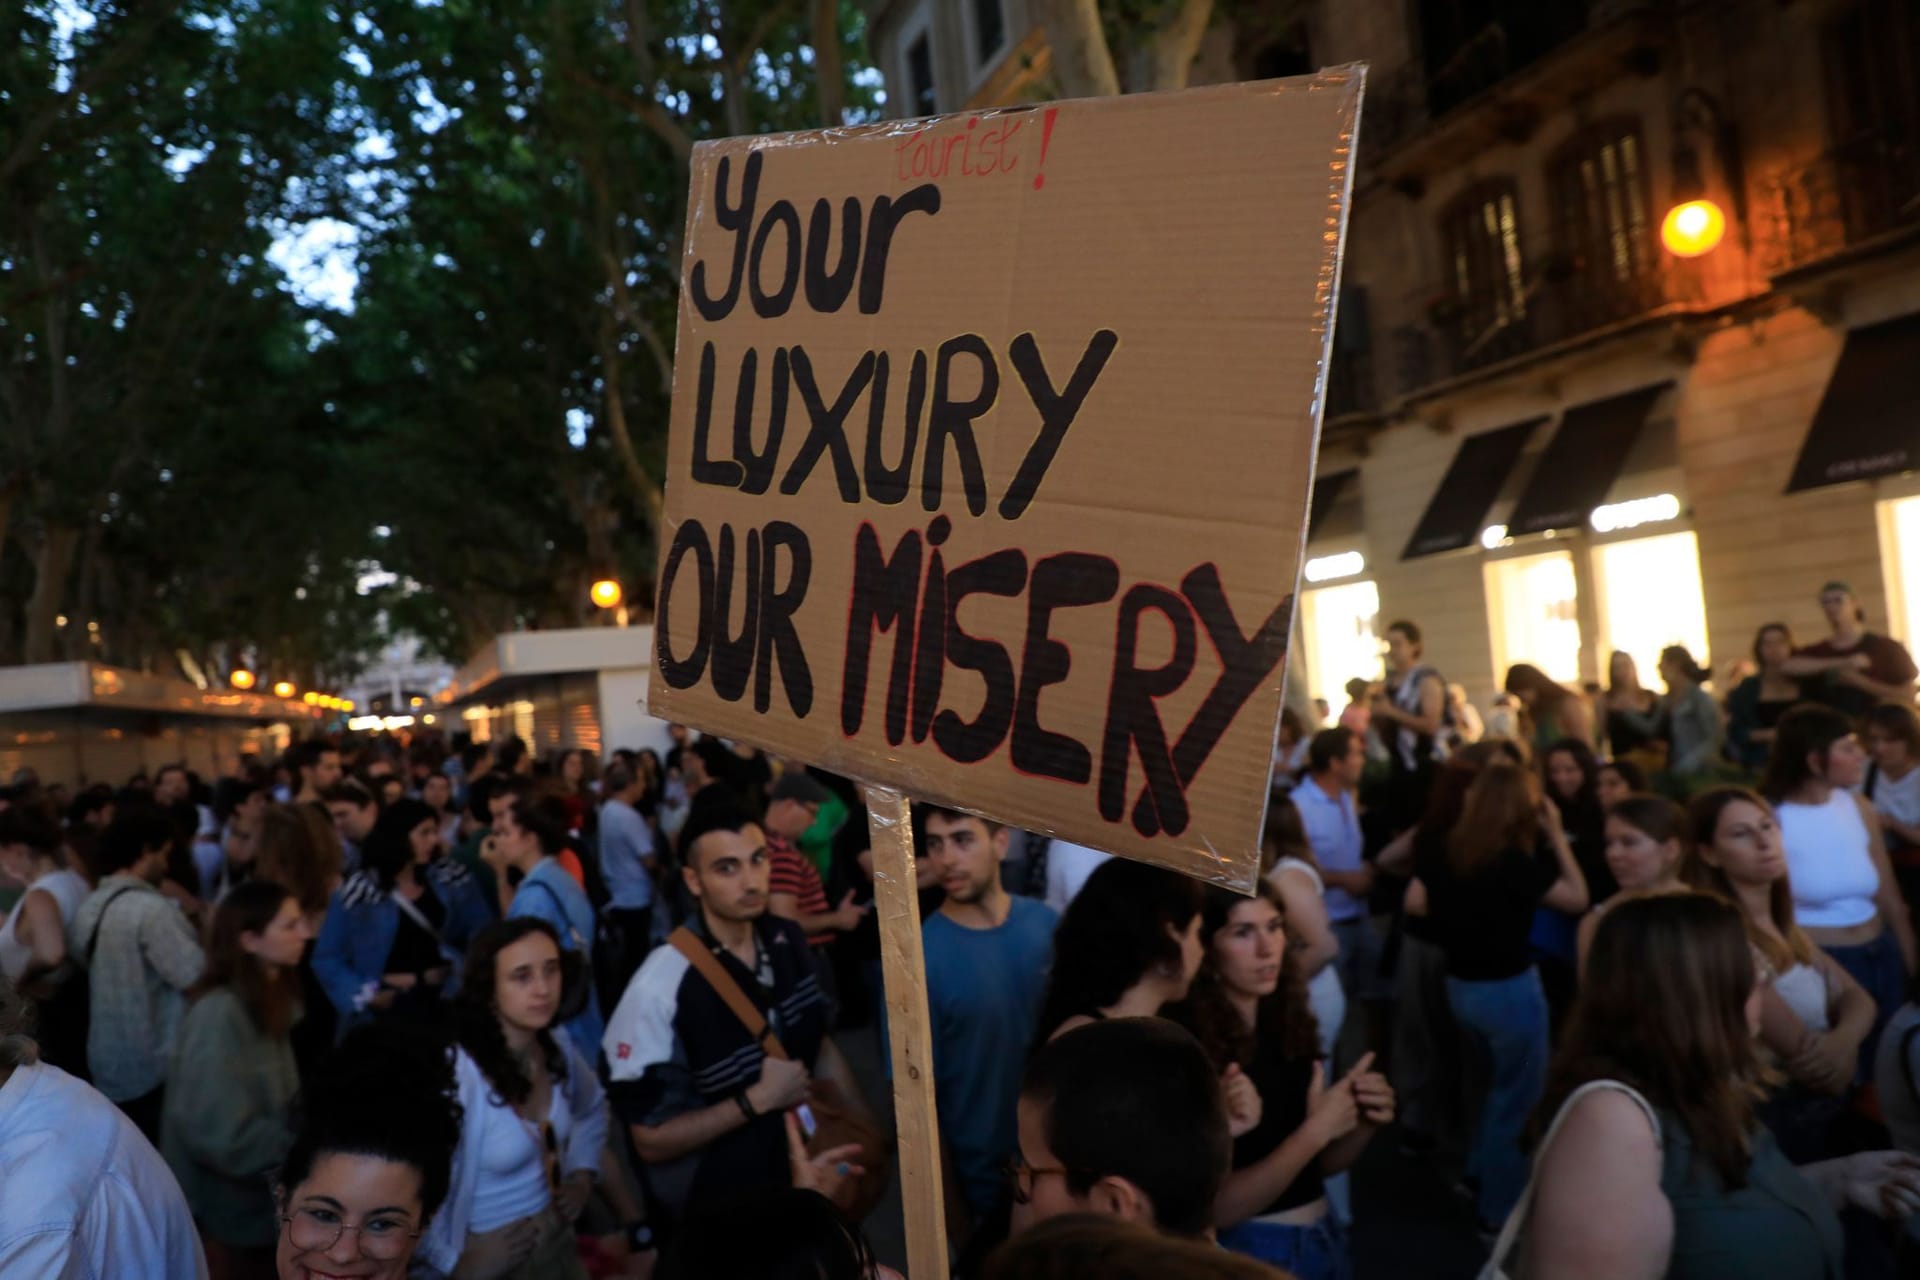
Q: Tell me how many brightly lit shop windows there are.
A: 4